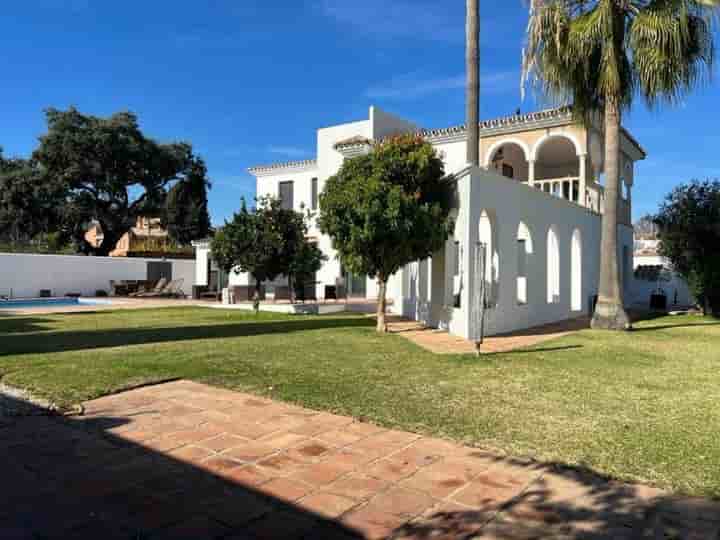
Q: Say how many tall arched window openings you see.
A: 4